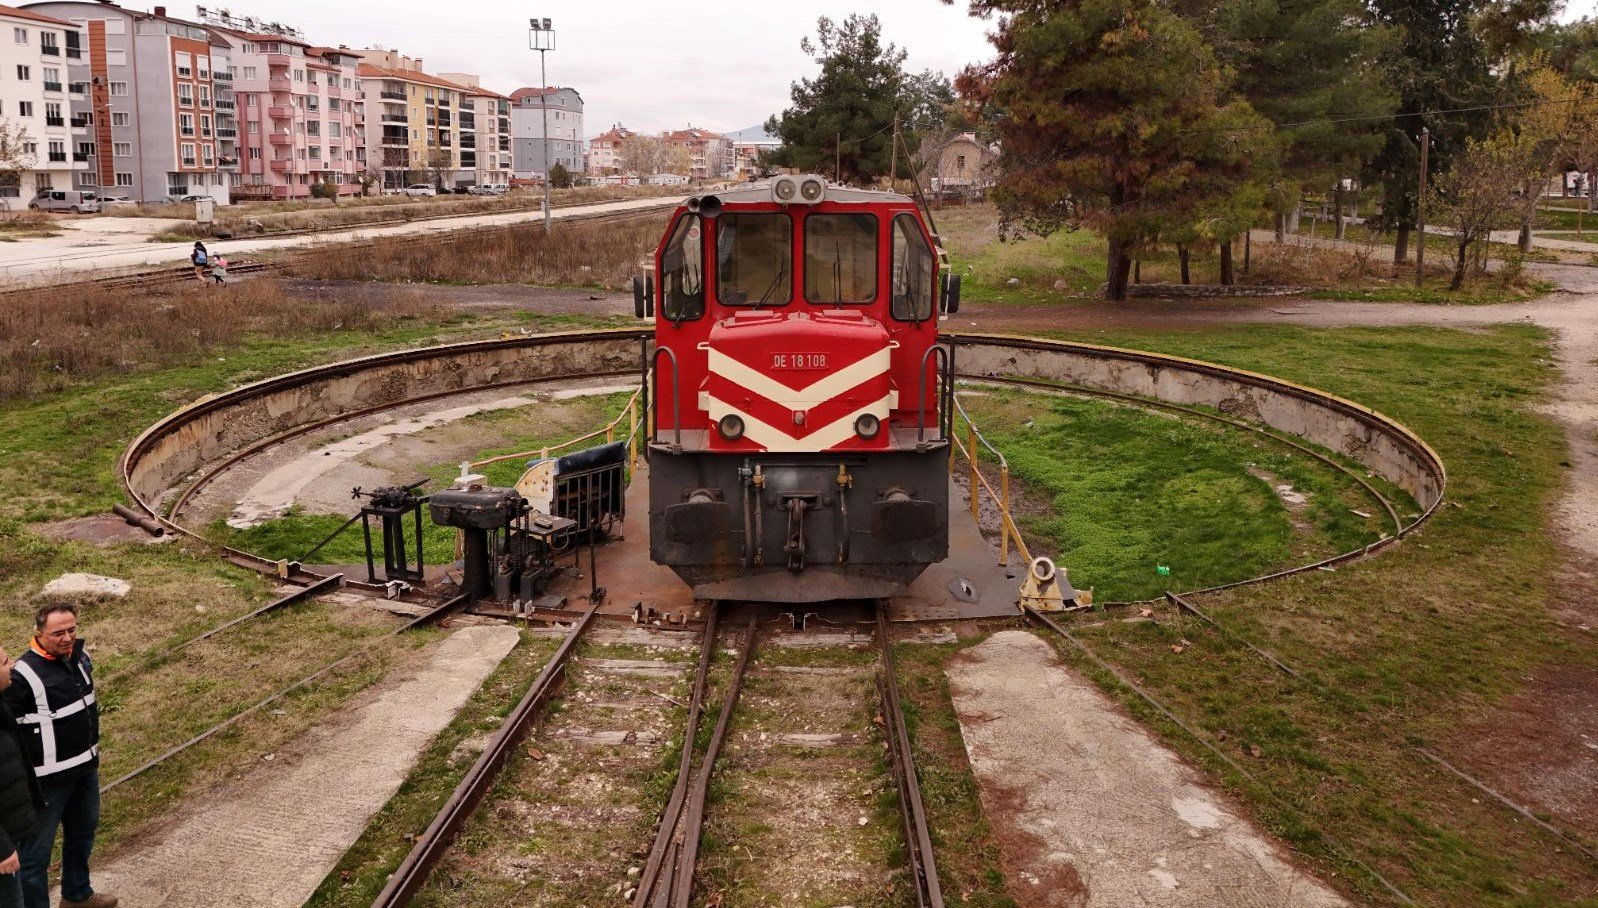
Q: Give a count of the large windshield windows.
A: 2